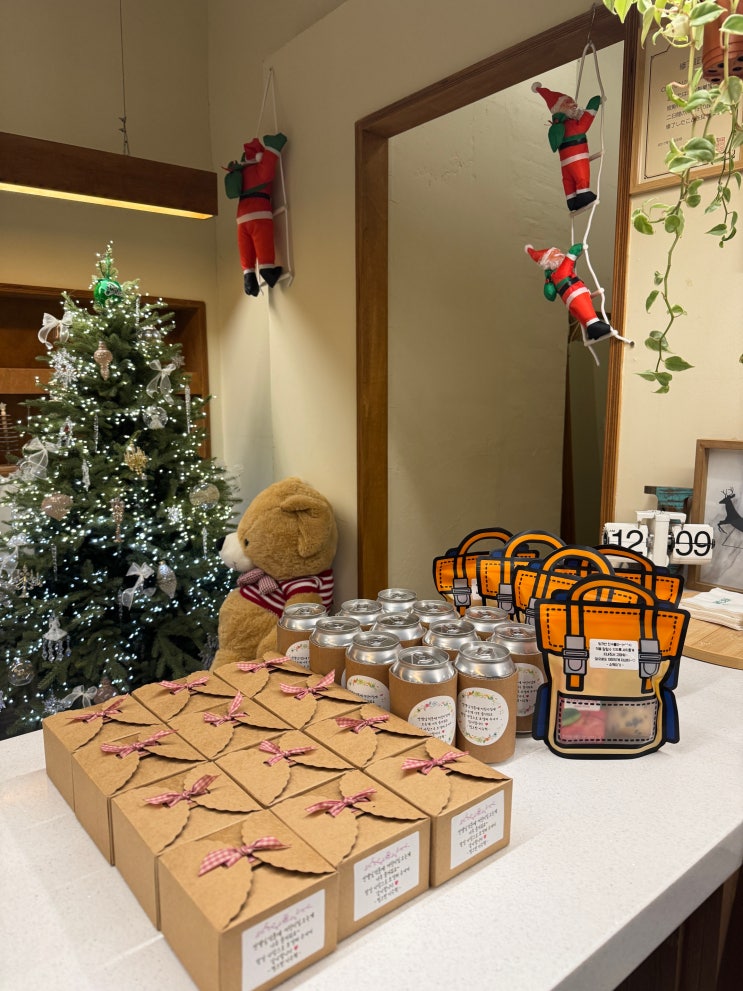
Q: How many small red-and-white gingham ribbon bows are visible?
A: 12